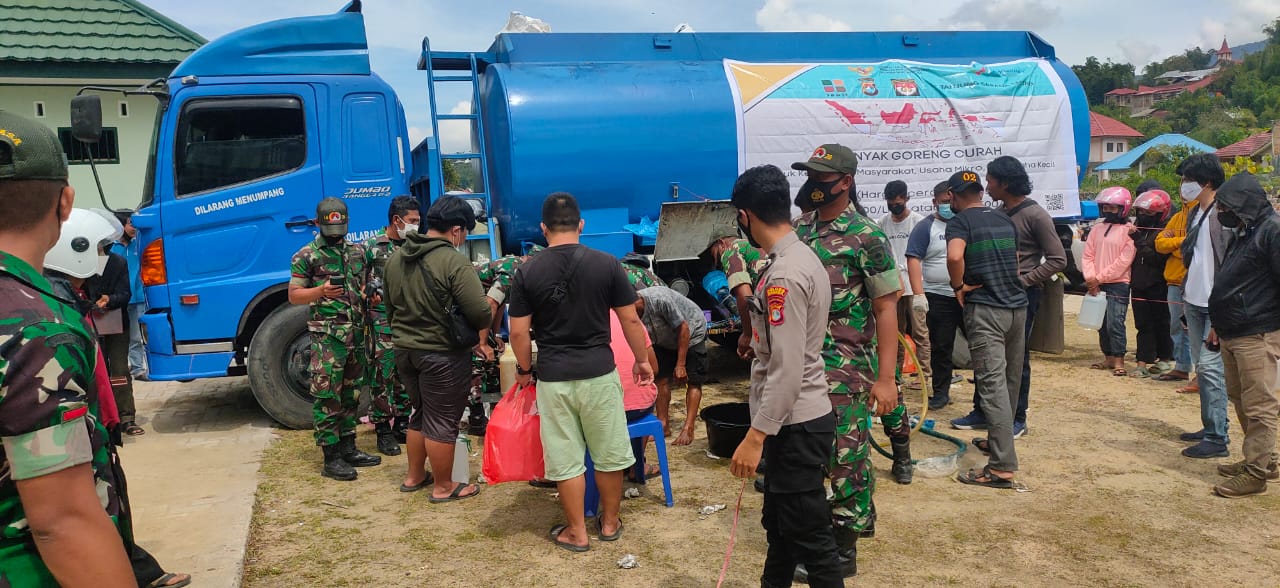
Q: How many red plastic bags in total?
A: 1